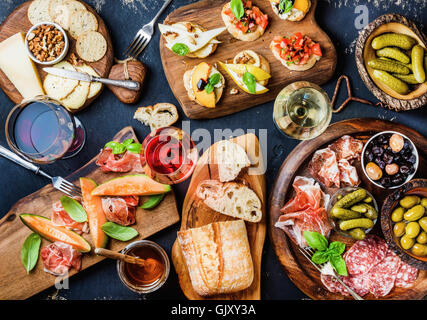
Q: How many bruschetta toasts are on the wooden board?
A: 6